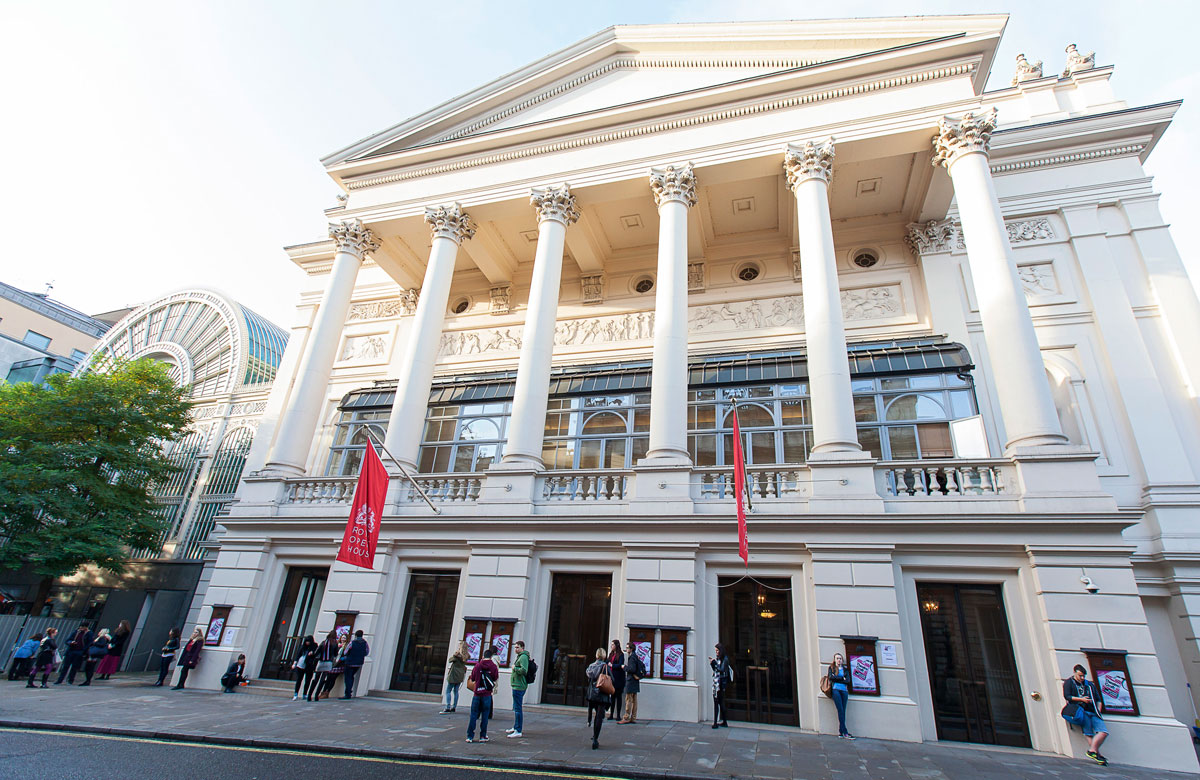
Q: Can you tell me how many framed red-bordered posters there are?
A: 8